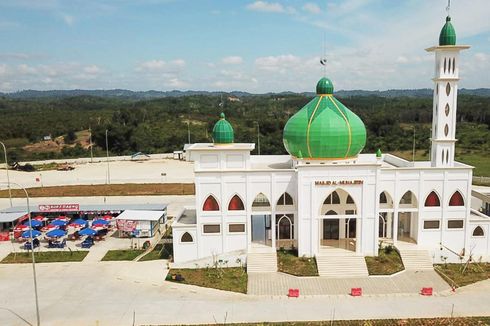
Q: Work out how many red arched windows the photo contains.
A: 4